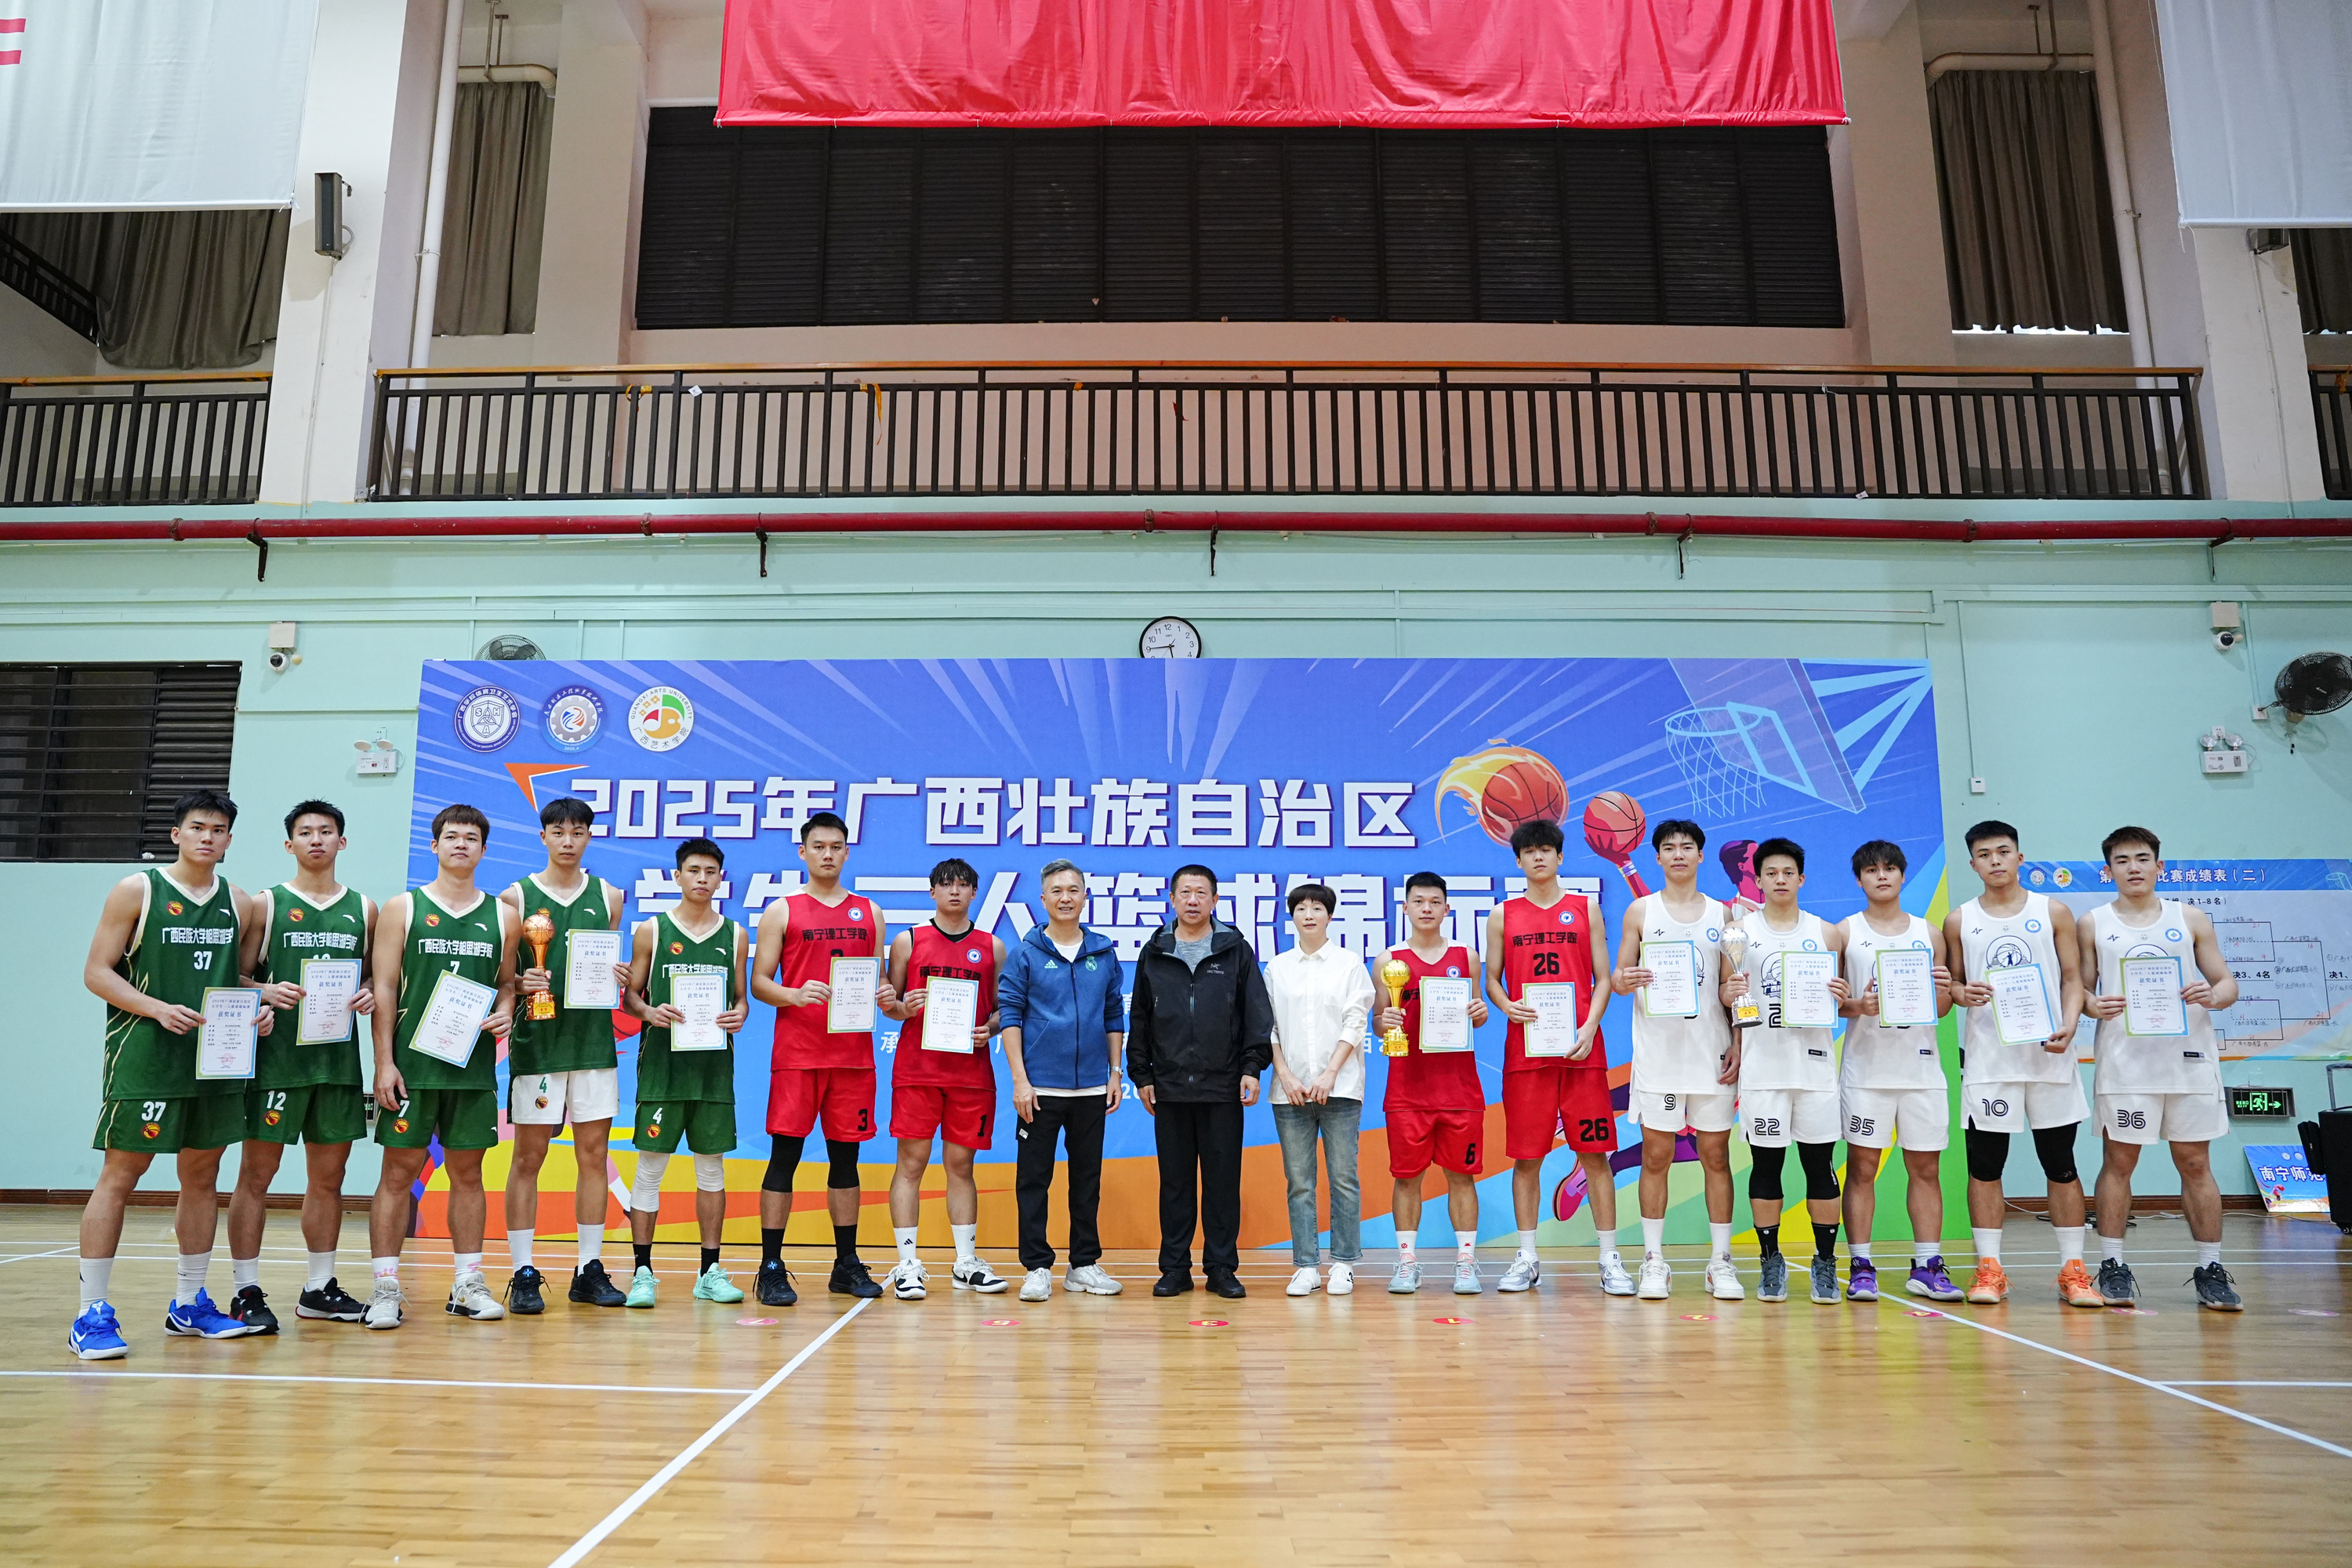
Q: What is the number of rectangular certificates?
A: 14